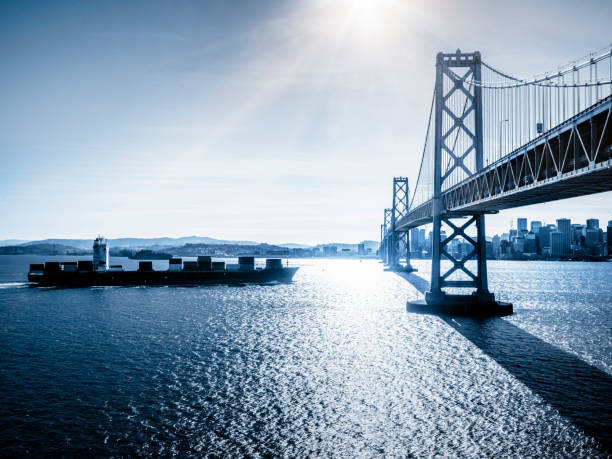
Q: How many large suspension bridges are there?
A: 1